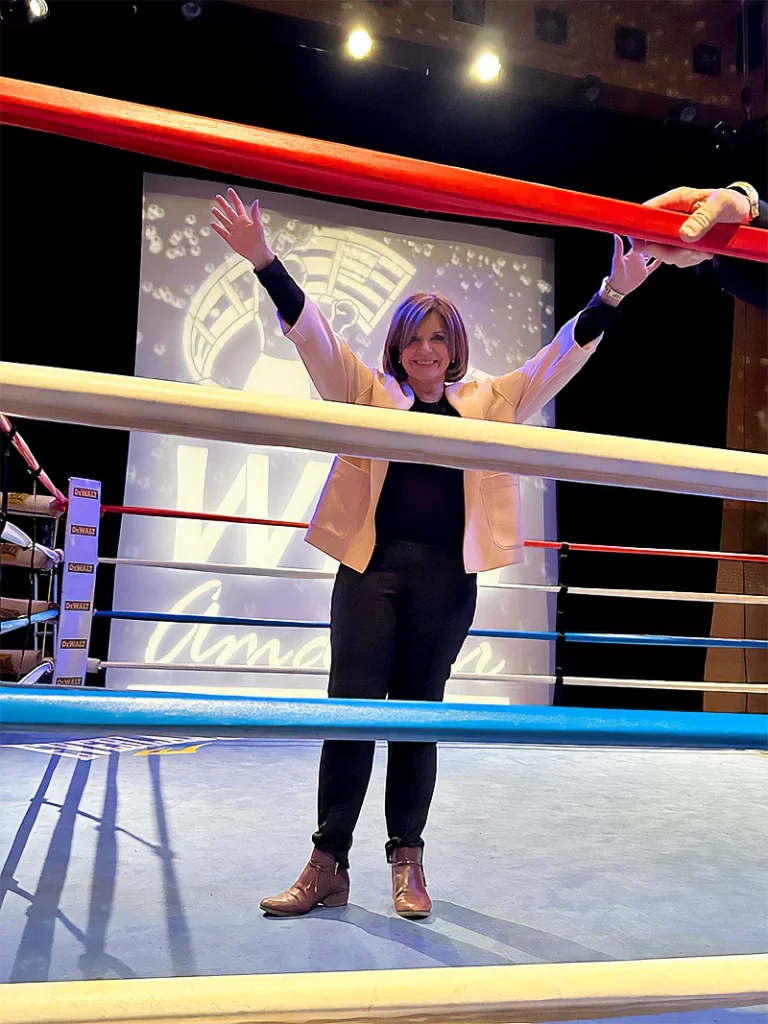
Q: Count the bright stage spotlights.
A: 2